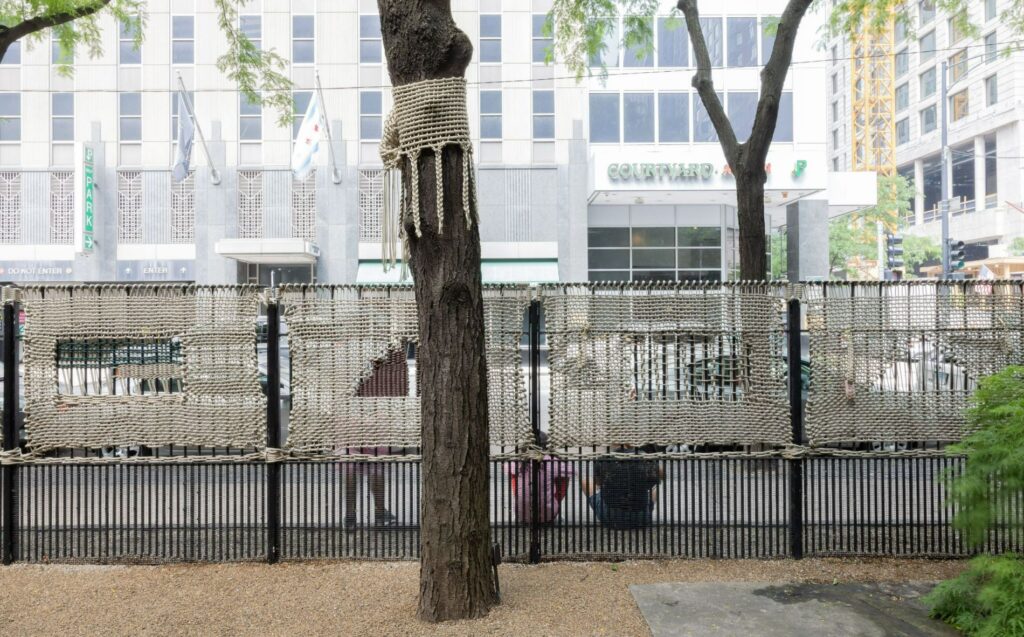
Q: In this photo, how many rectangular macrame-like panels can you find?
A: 4